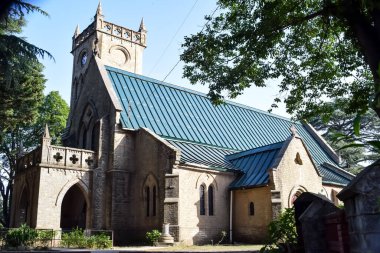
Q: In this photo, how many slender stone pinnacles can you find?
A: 4